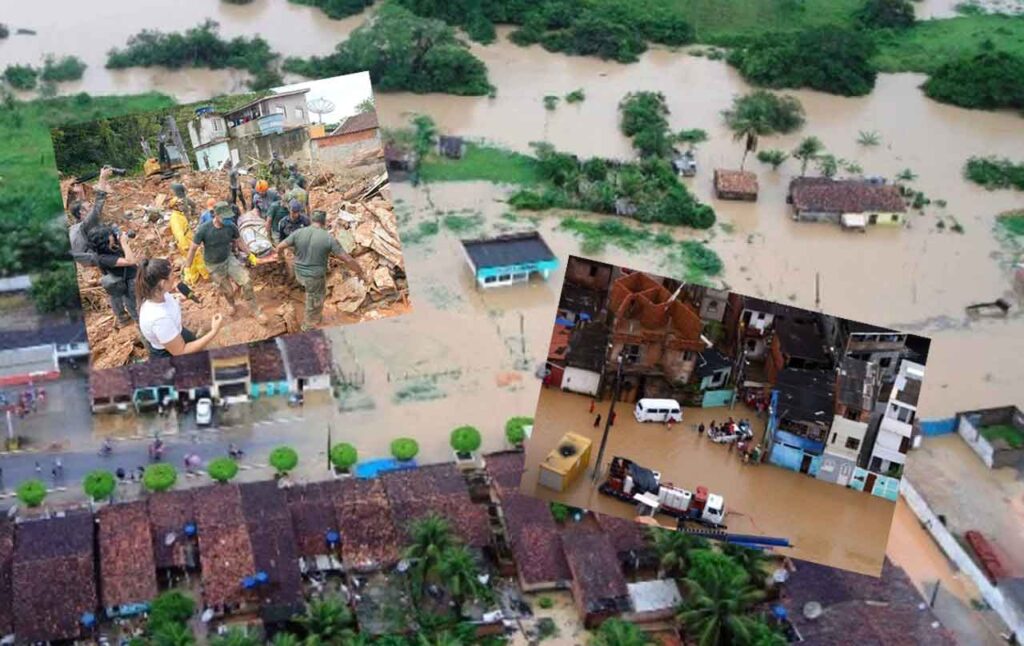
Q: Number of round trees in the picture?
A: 9